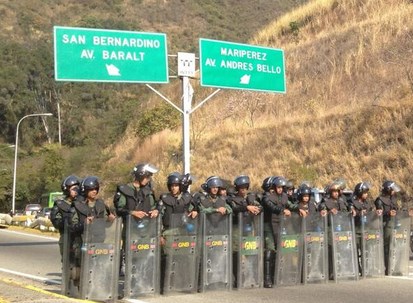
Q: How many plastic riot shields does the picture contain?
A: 11